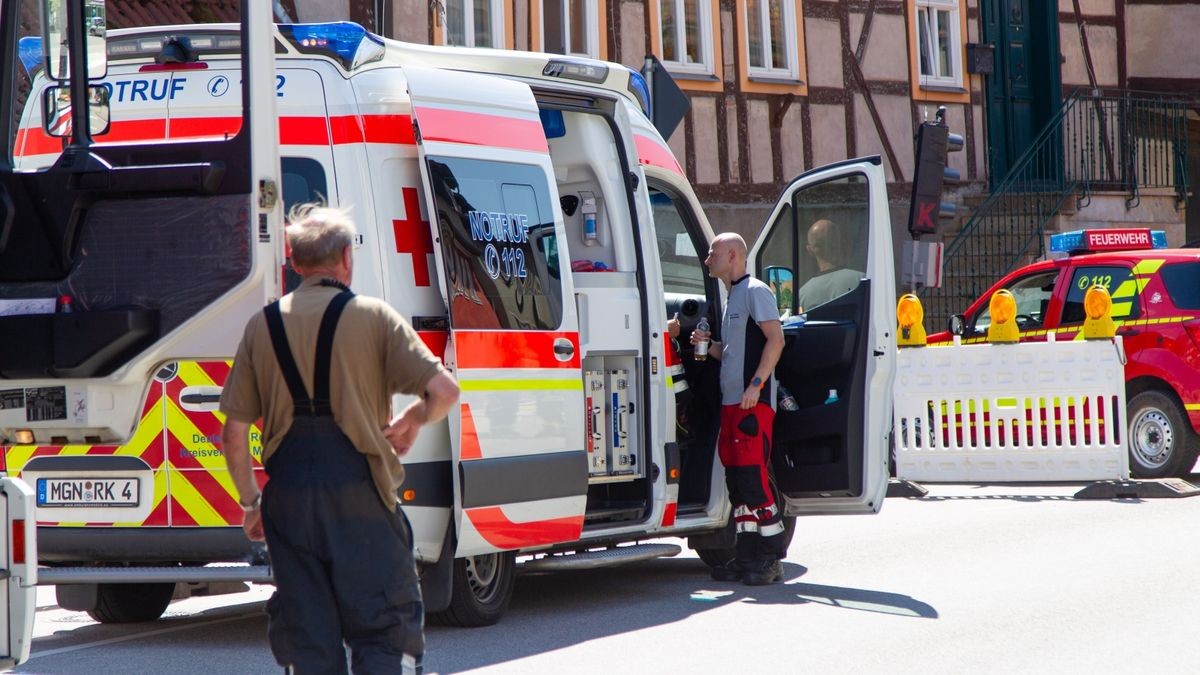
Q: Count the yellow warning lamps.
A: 3